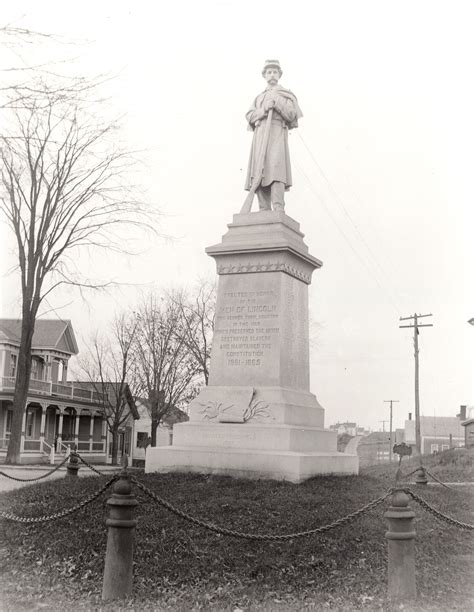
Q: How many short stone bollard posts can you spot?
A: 4